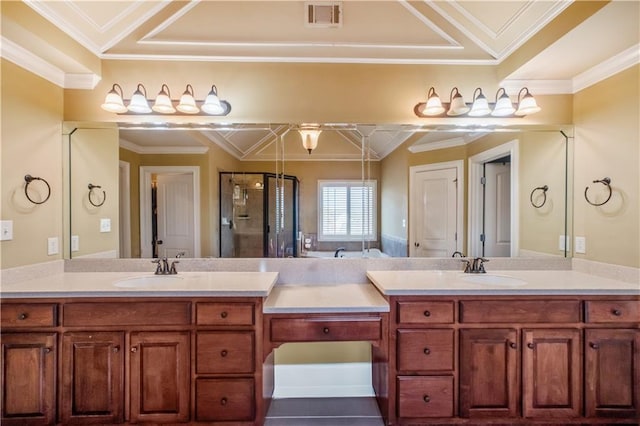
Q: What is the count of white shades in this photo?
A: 10